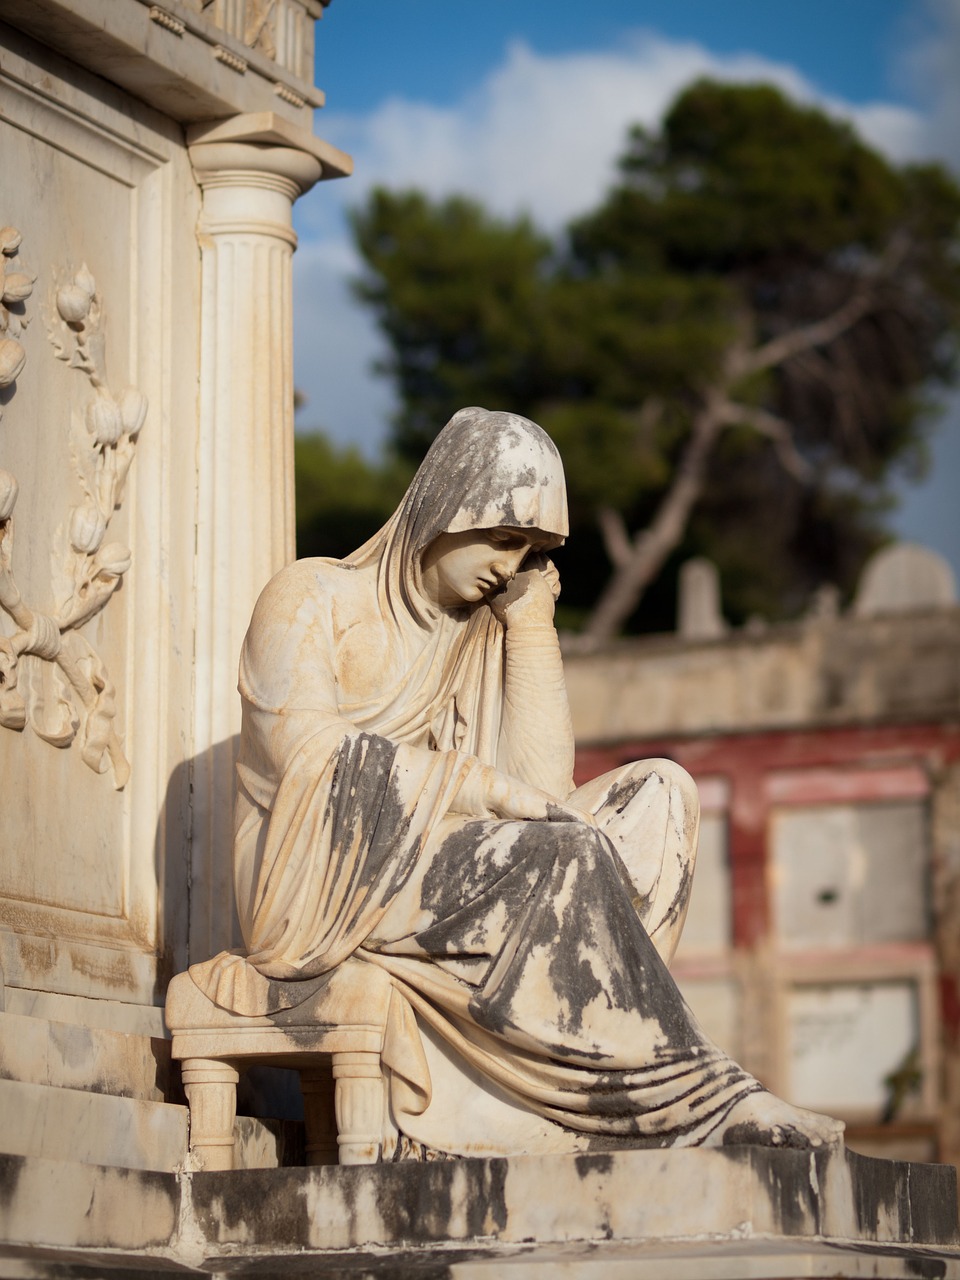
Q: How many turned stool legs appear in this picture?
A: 3